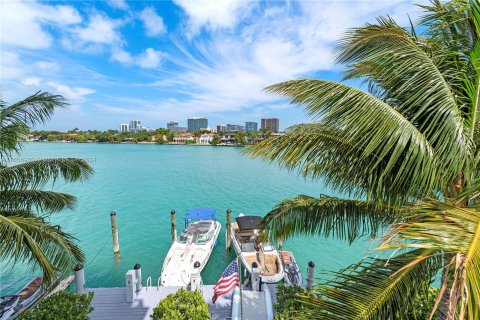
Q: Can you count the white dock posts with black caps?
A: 5